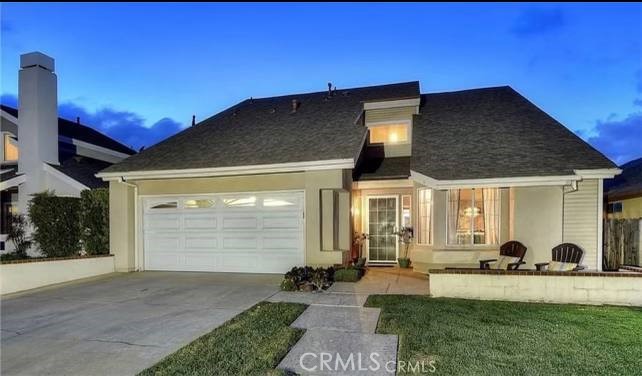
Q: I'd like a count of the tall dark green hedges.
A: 2